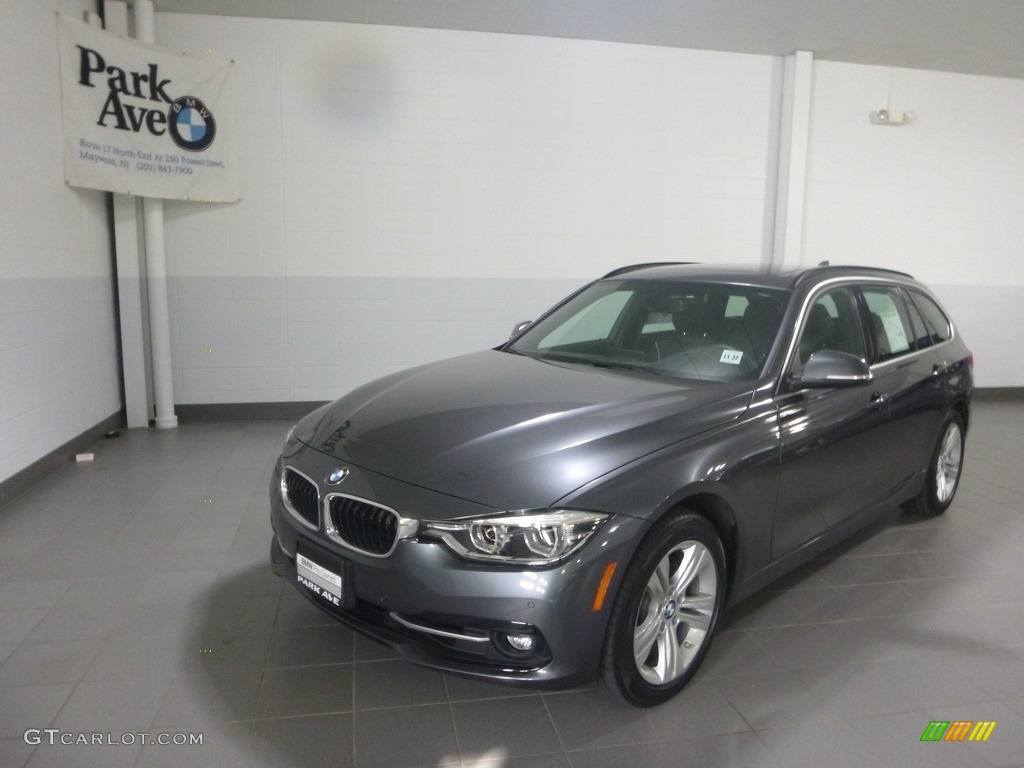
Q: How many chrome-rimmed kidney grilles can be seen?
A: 2